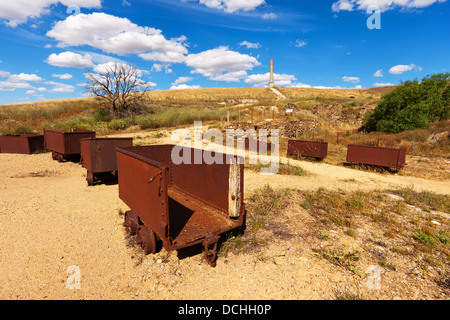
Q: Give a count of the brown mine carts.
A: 7